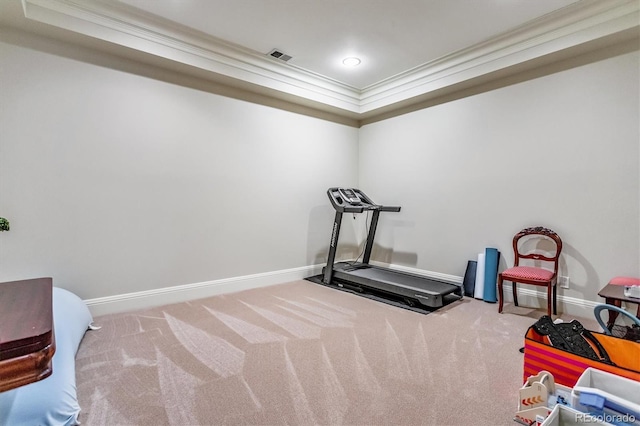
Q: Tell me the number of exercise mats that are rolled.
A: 3